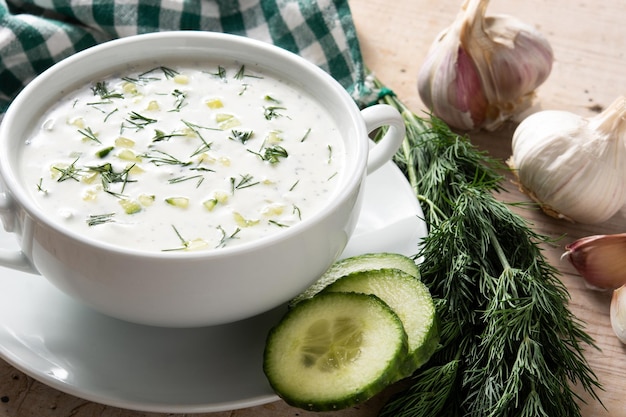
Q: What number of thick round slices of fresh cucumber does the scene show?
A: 3